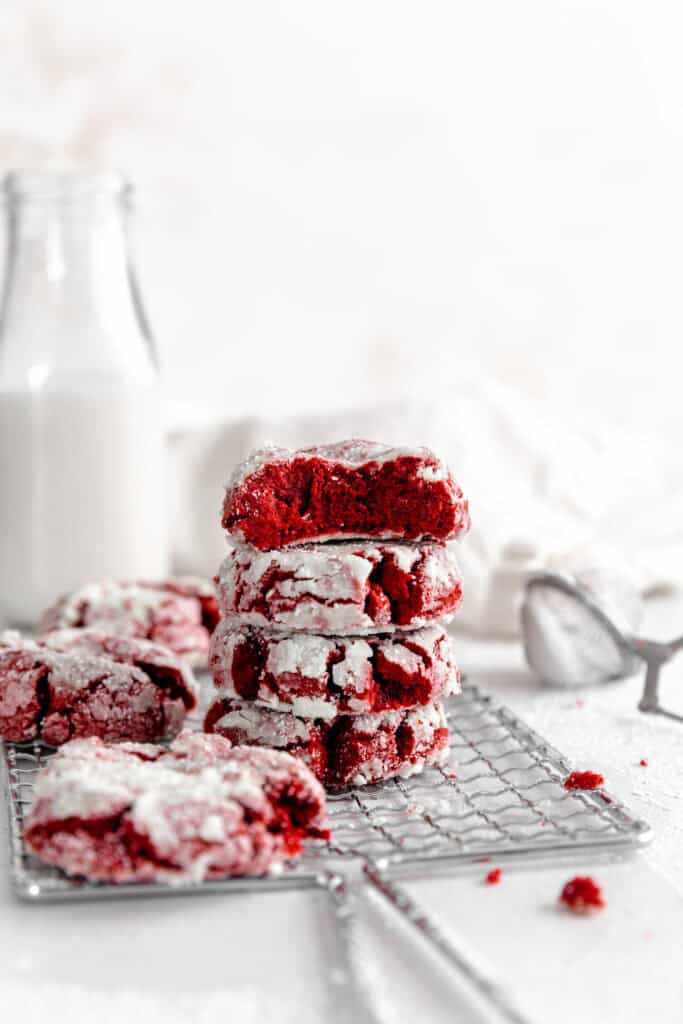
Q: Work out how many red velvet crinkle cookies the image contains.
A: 7